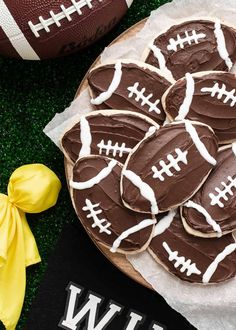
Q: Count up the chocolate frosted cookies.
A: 8